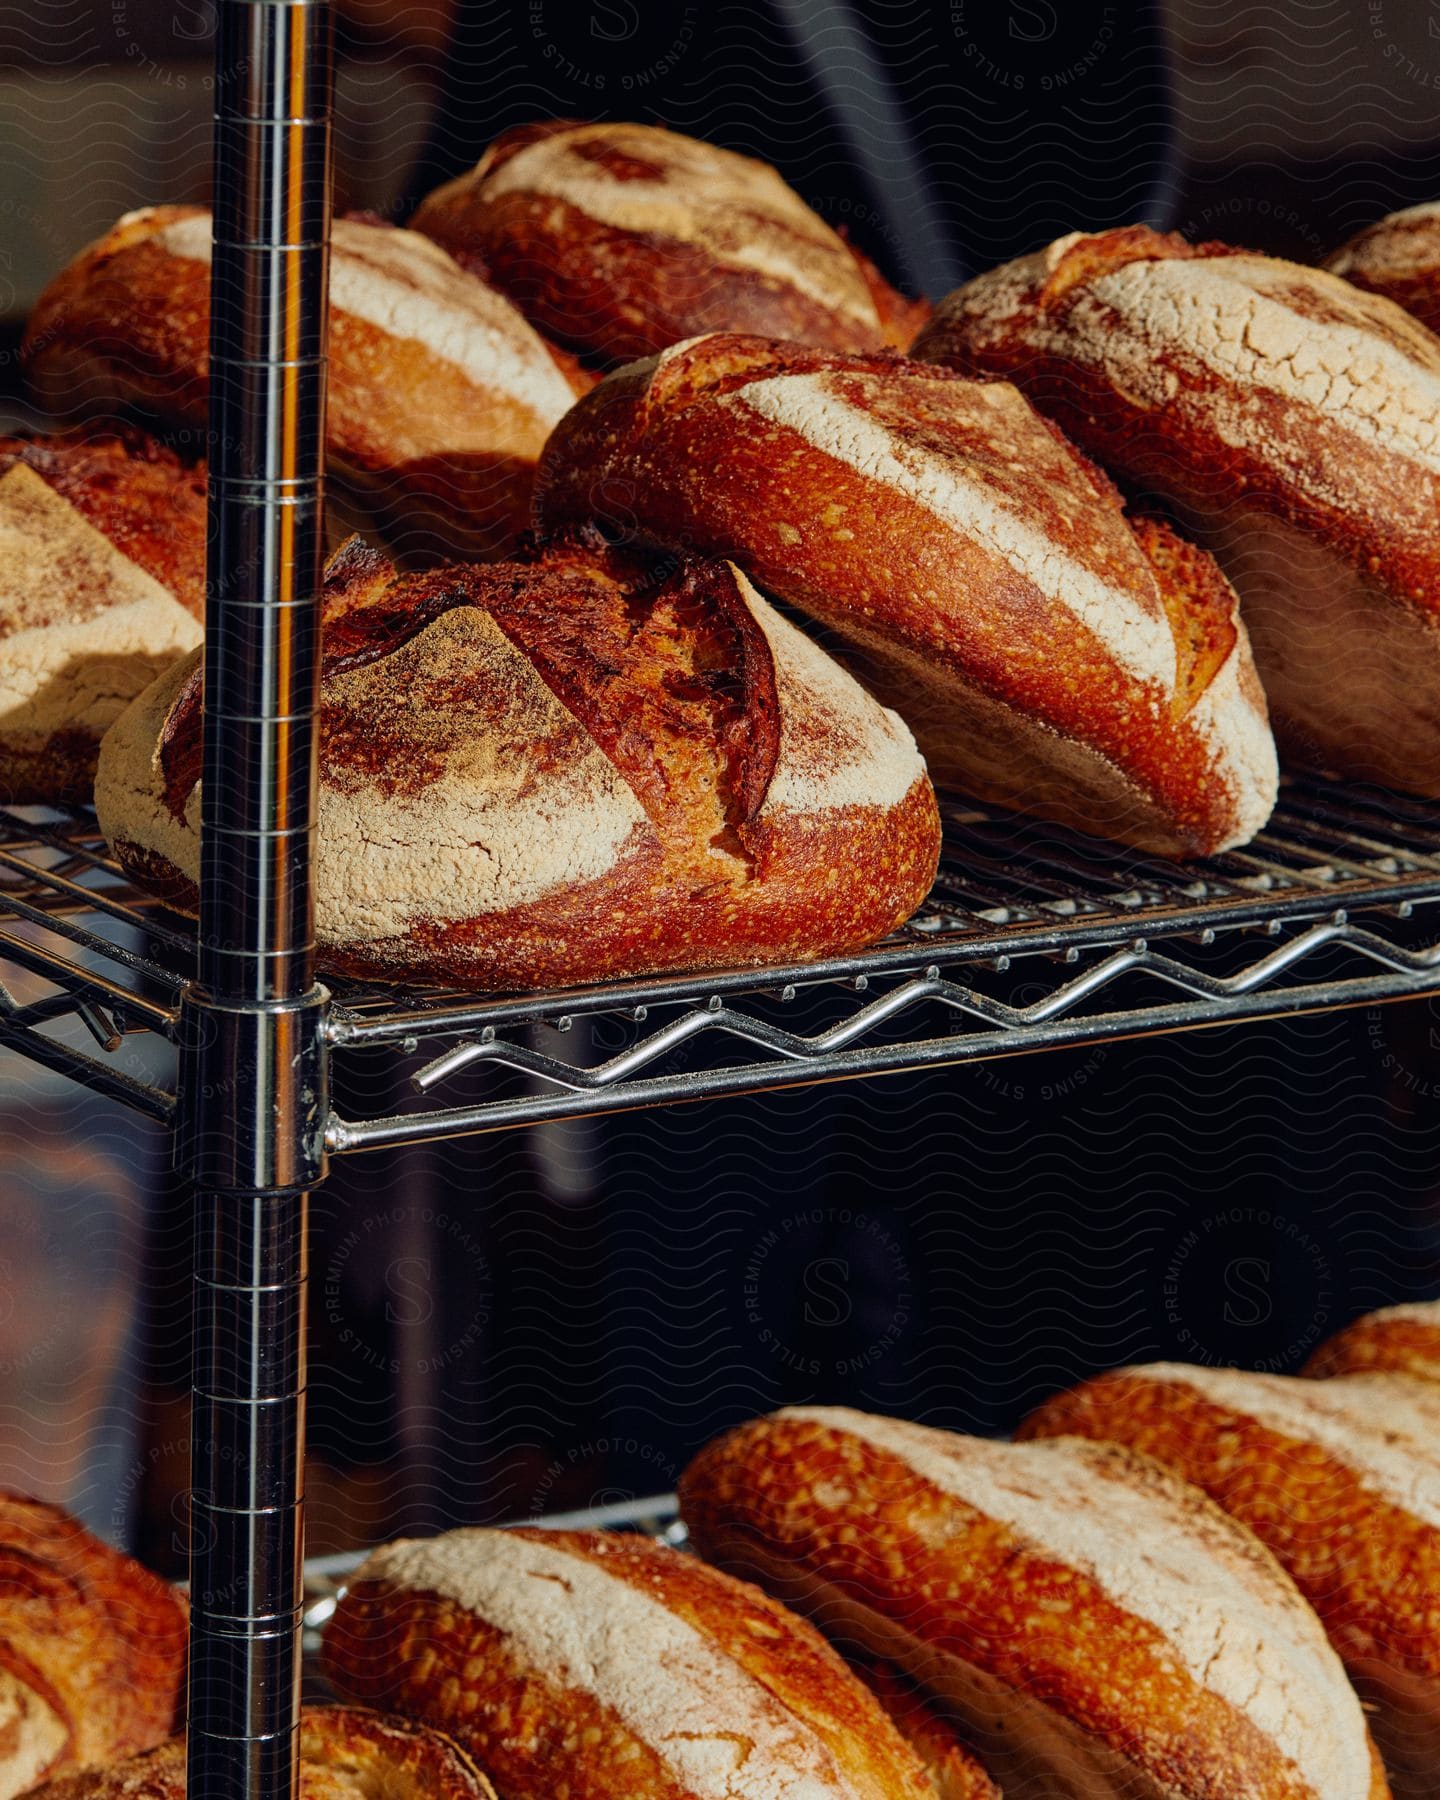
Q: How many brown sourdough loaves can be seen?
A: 13